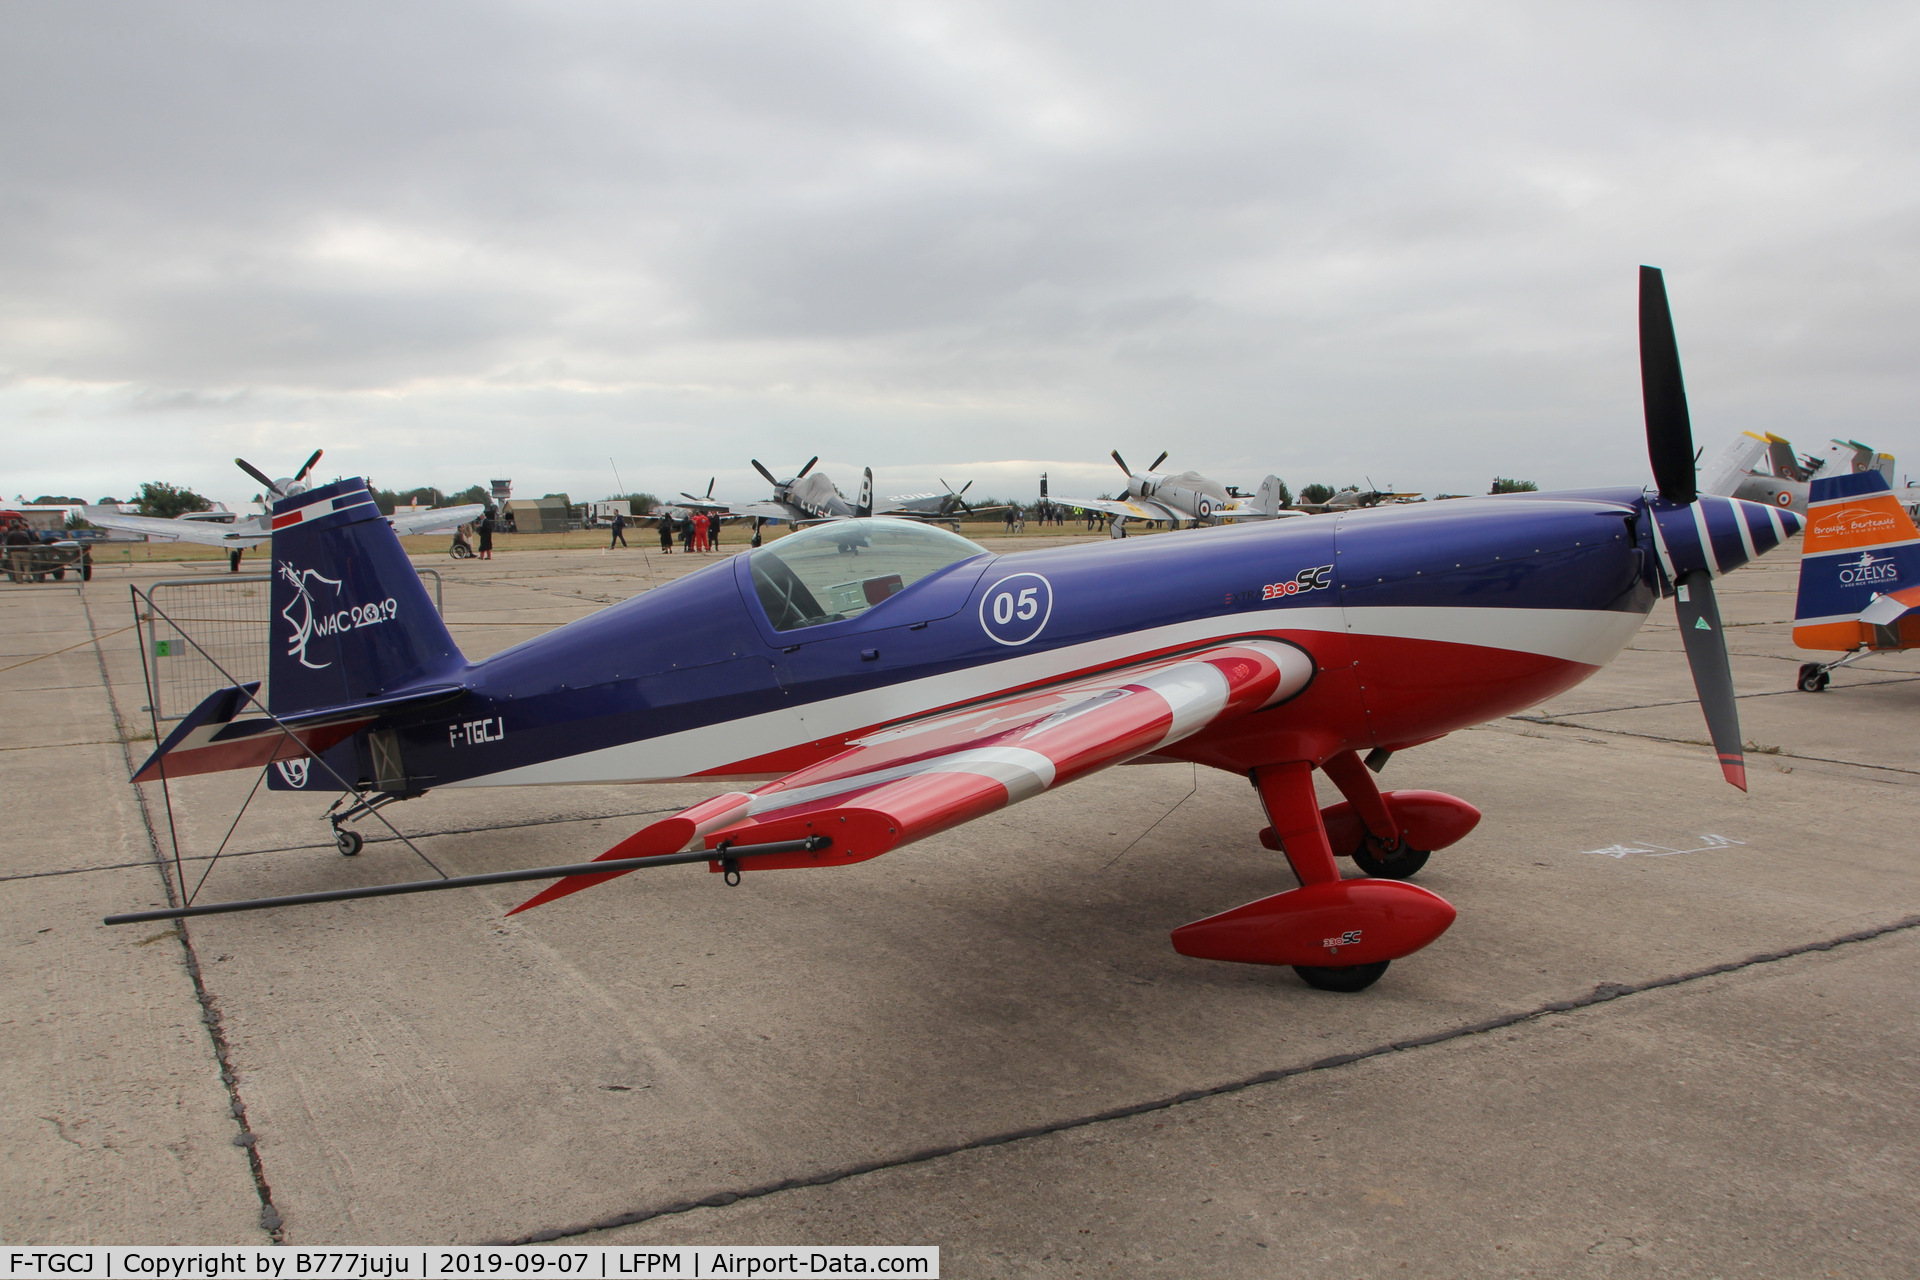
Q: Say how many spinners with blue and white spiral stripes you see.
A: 1